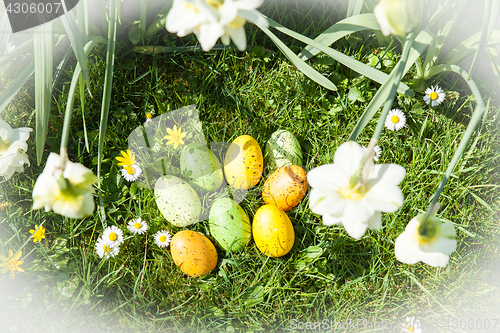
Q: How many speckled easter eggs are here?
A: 8